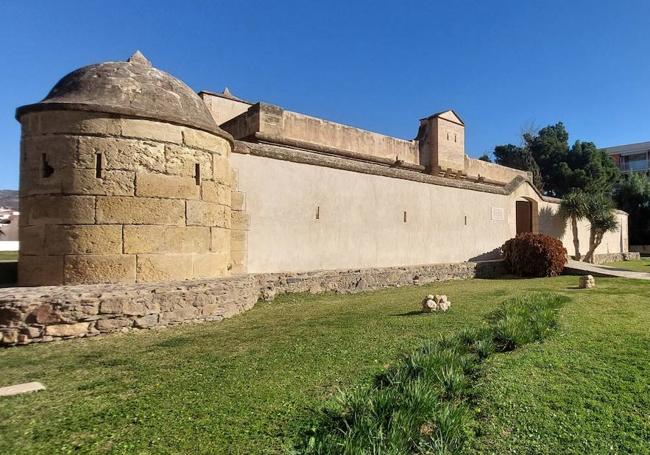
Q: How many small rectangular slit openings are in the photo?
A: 8